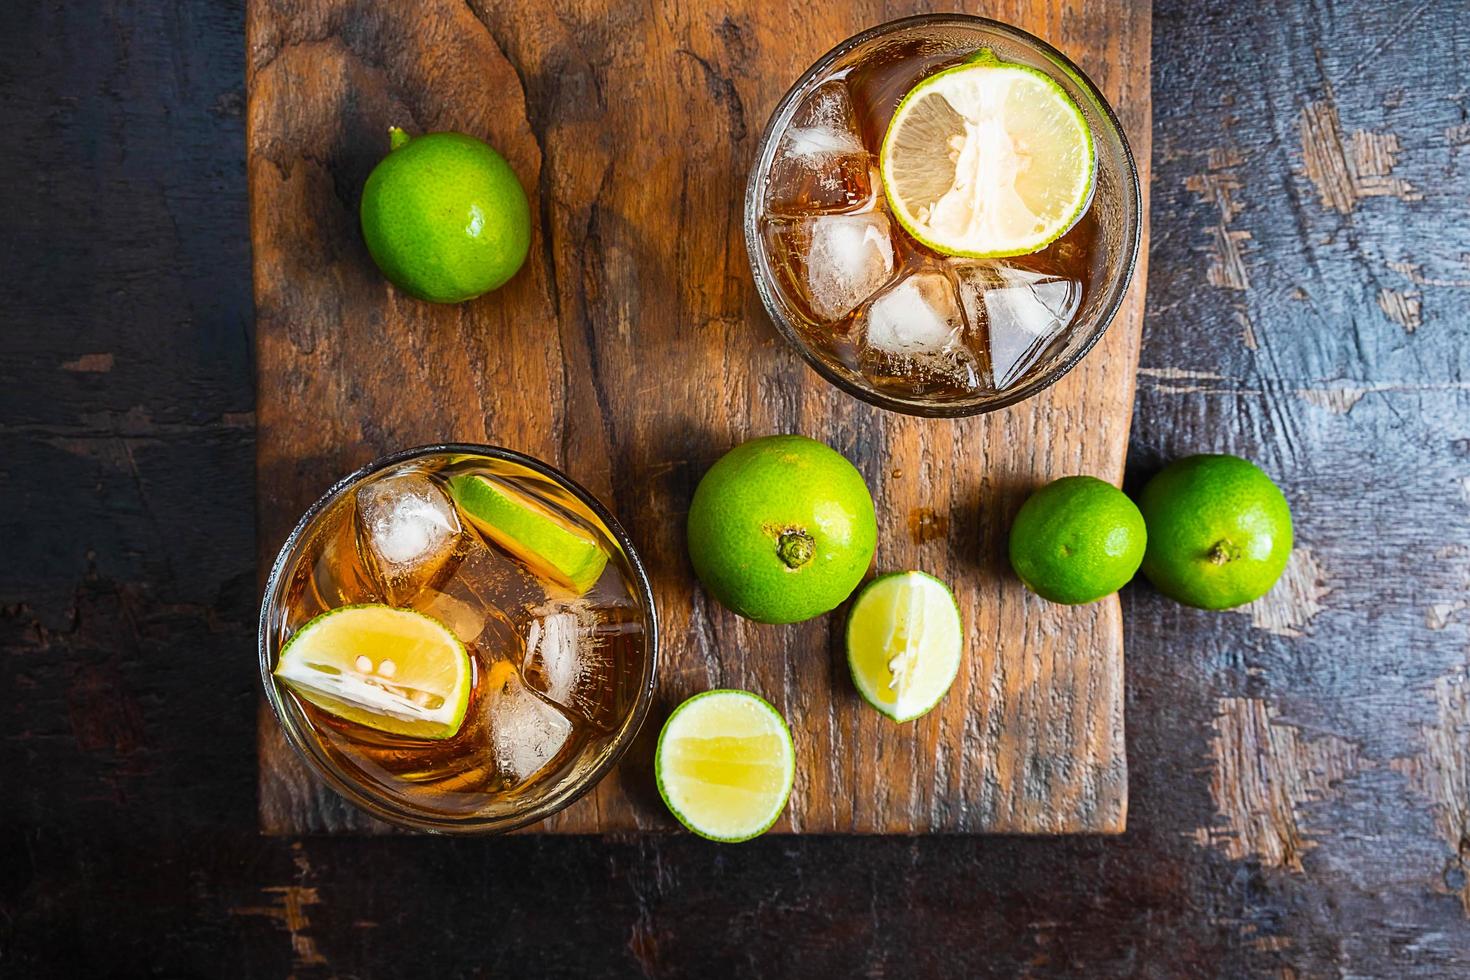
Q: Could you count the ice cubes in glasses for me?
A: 7